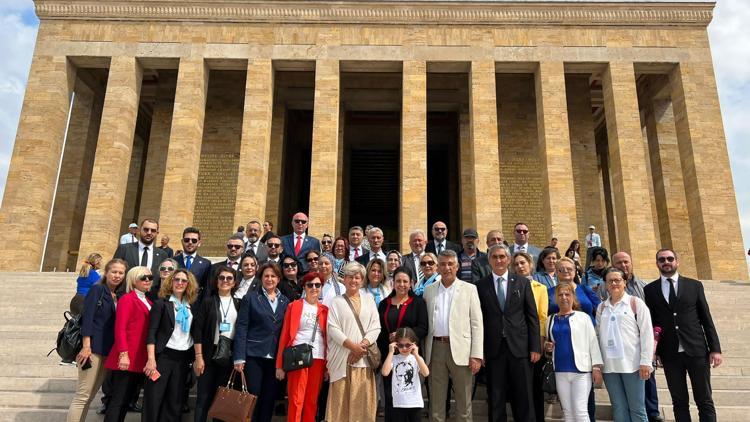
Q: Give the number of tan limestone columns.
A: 10